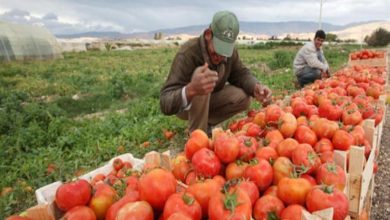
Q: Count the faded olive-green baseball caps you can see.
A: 1